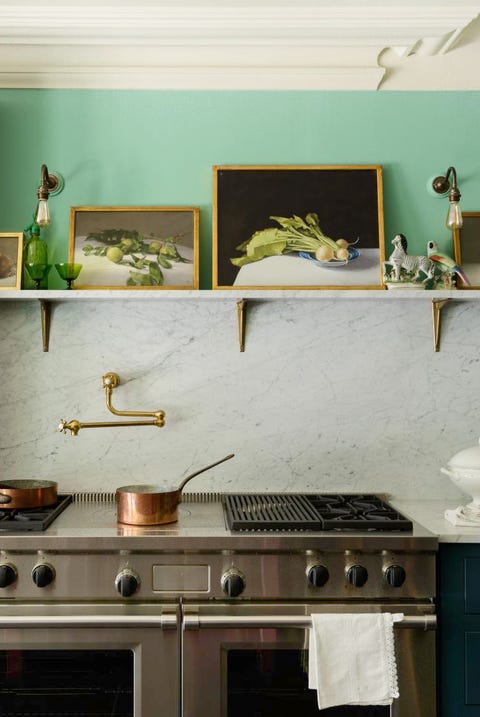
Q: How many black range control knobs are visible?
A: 7